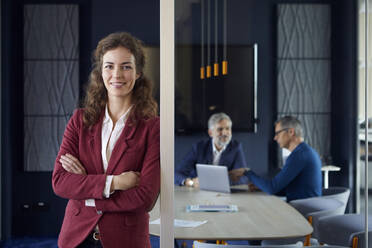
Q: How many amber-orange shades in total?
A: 4